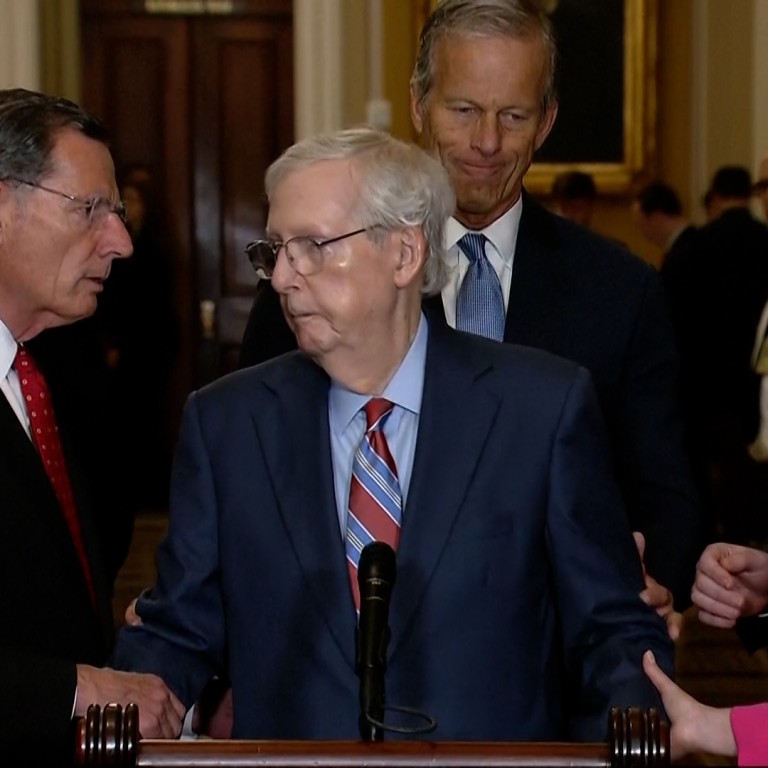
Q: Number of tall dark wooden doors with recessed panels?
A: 2